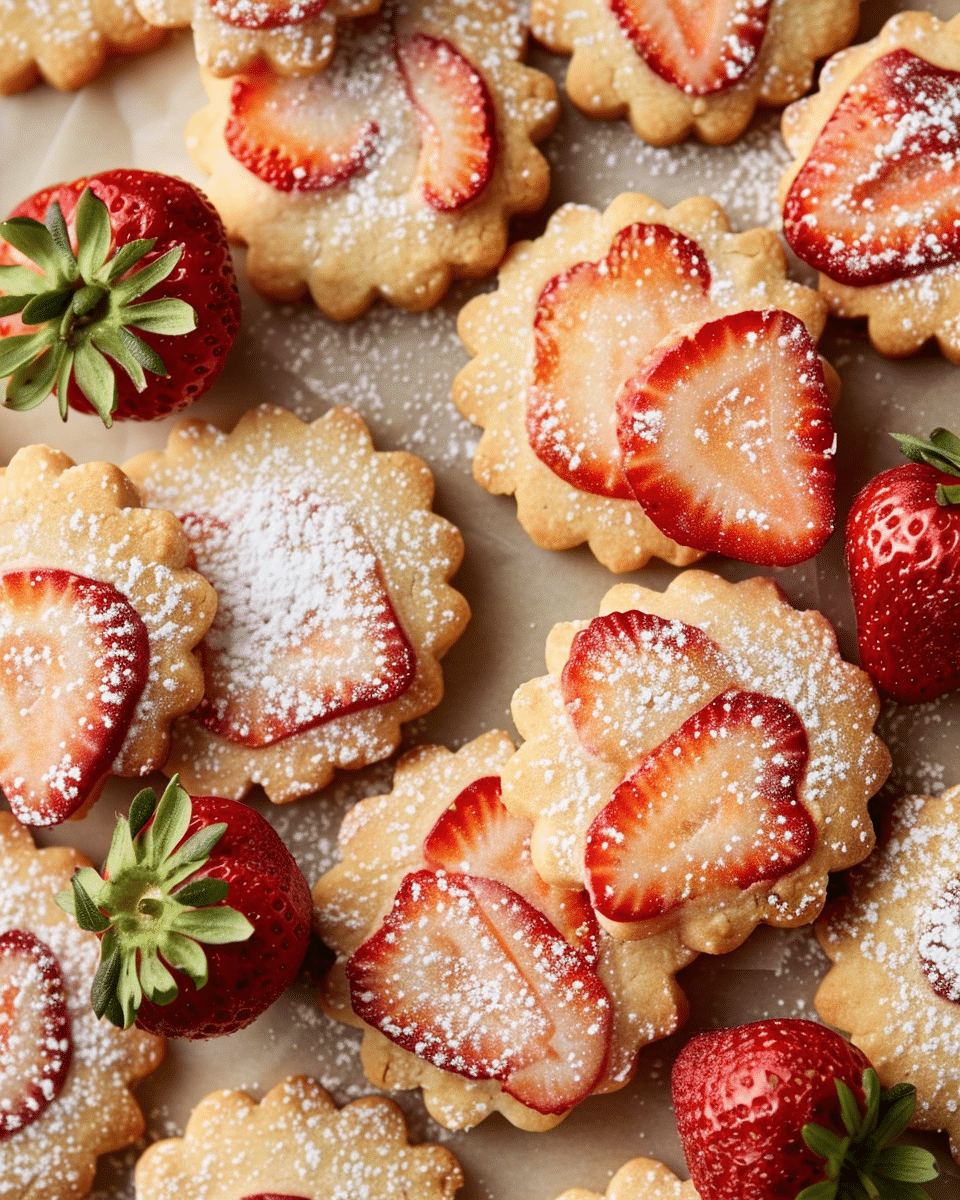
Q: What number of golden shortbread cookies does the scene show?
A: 14